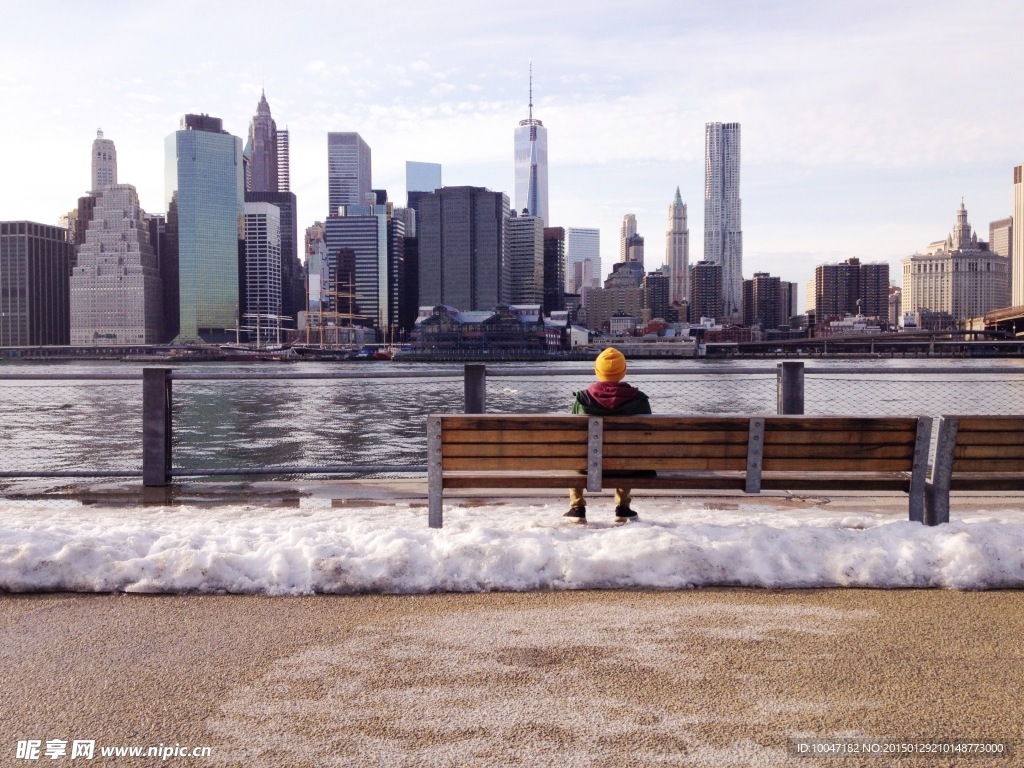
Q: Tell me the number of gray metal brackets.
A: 5